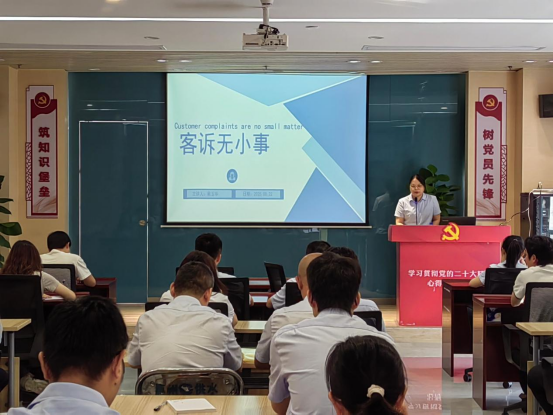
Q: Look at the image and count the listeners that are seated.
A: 13